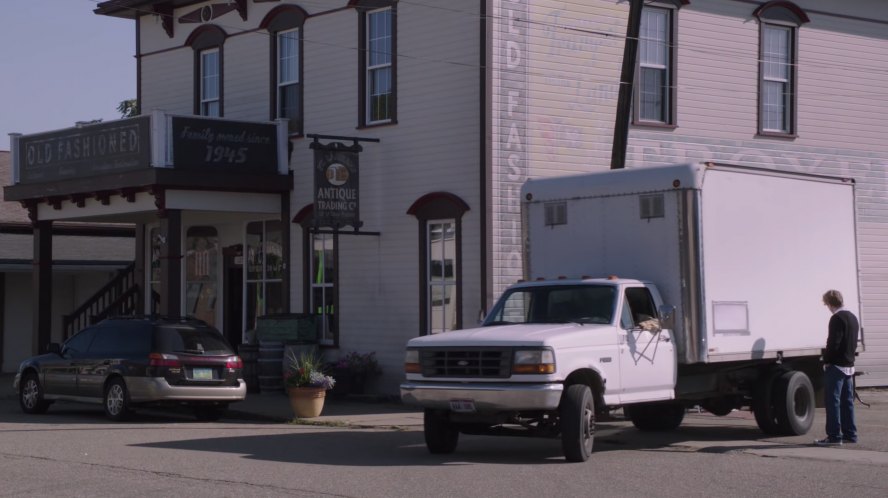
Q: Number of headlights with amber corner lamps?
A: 2